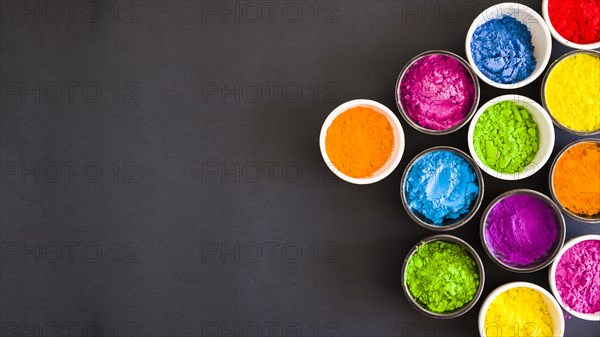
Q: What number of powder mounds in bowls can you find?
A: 12